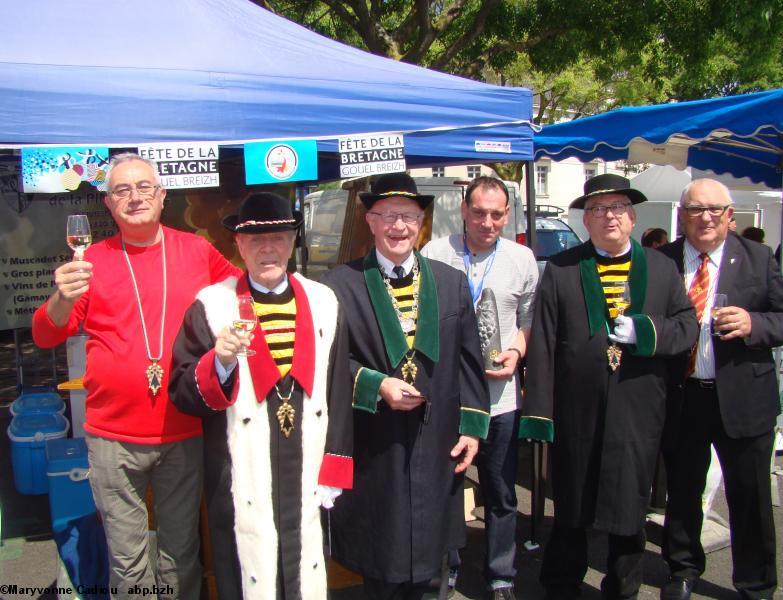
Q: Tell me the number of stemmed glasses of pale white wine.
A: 4